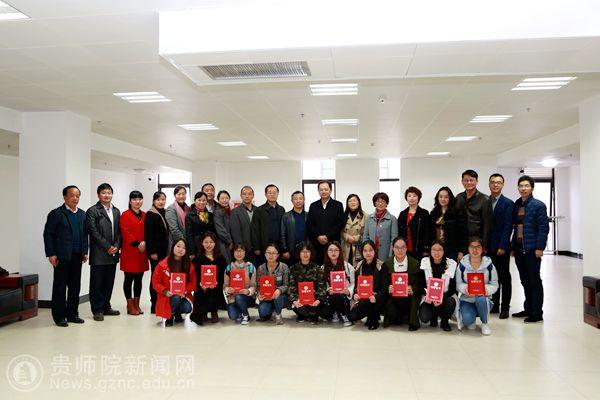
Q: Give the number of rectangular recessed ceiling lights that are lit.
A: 13